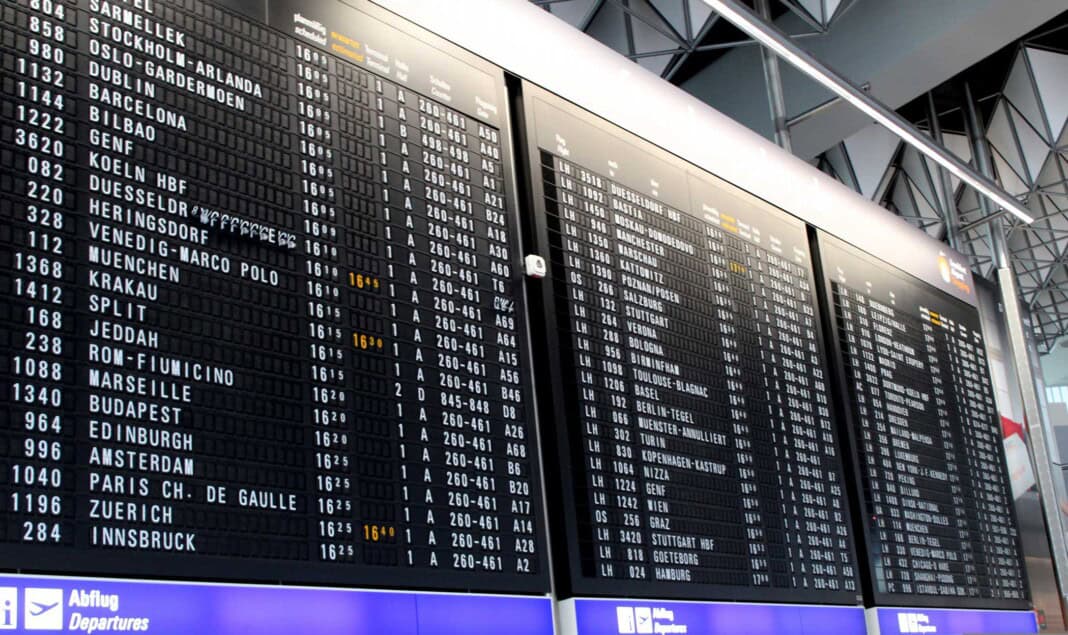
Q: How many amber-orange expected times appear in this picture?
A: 4